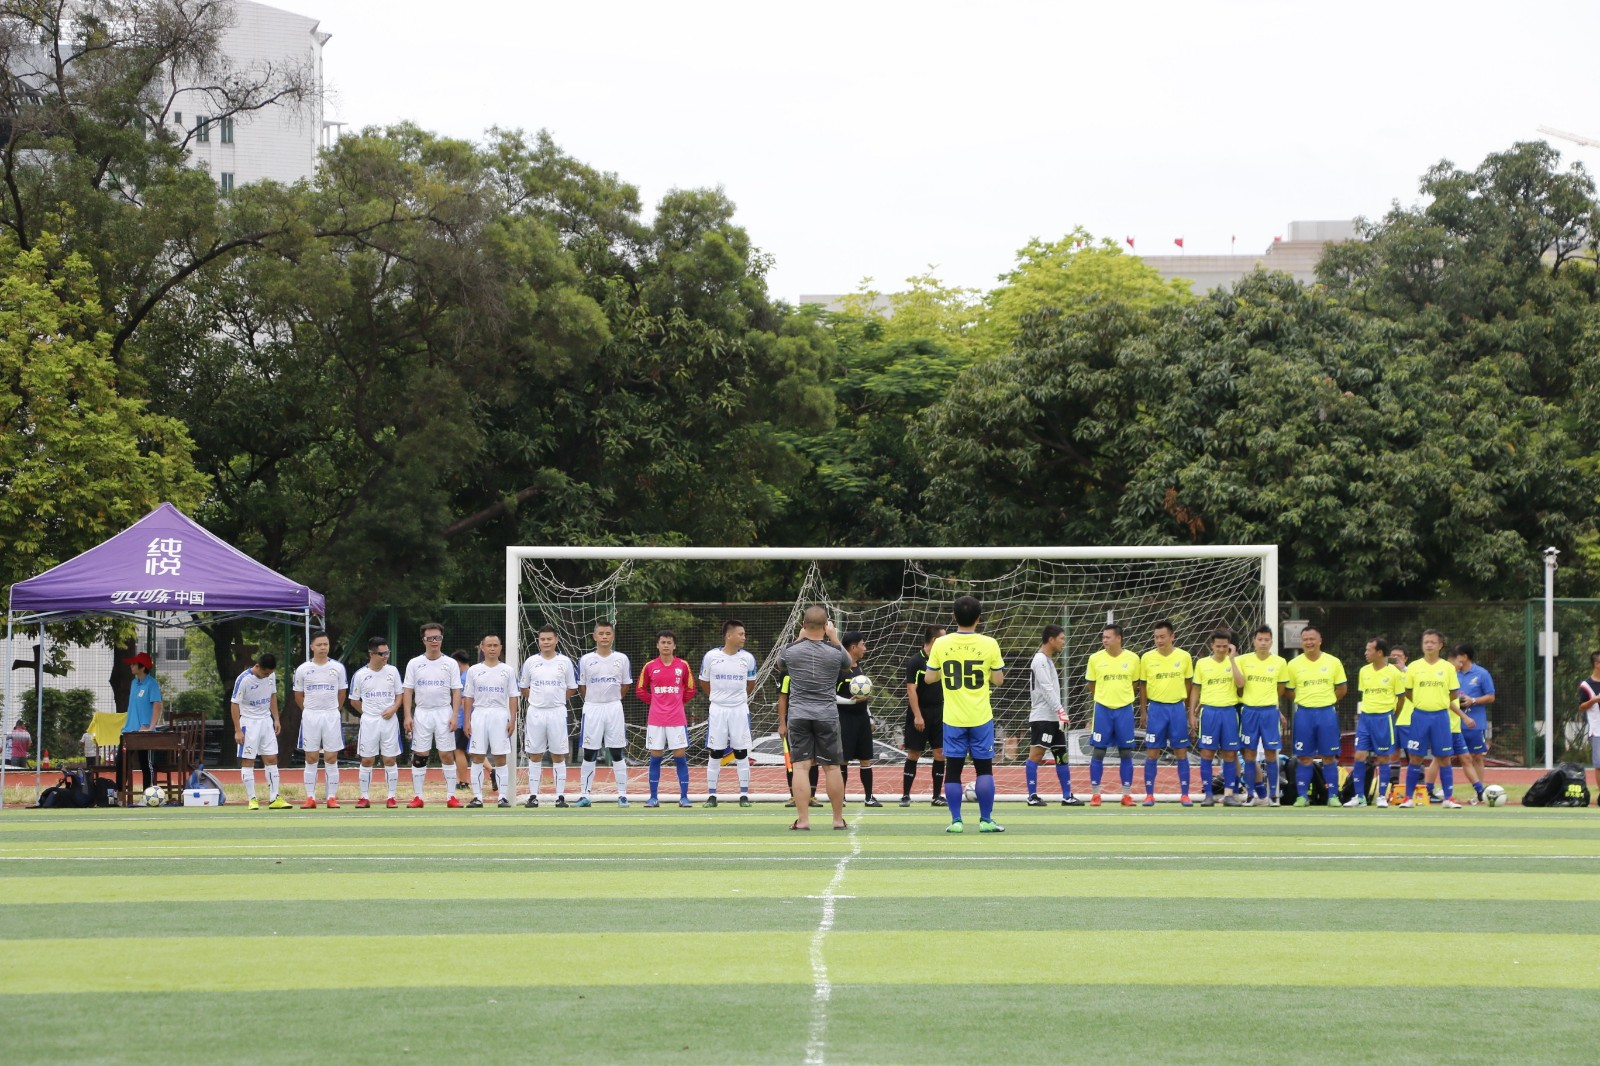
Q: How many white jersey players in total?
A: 8